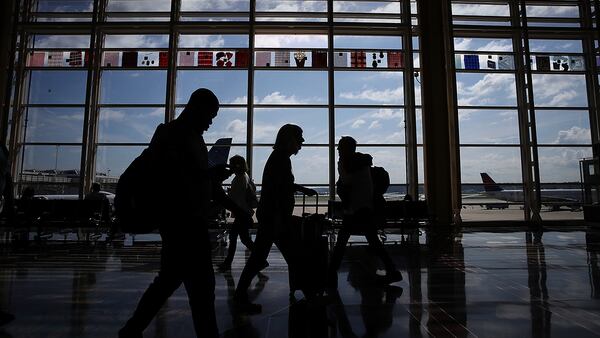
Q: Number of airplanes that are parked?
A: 2